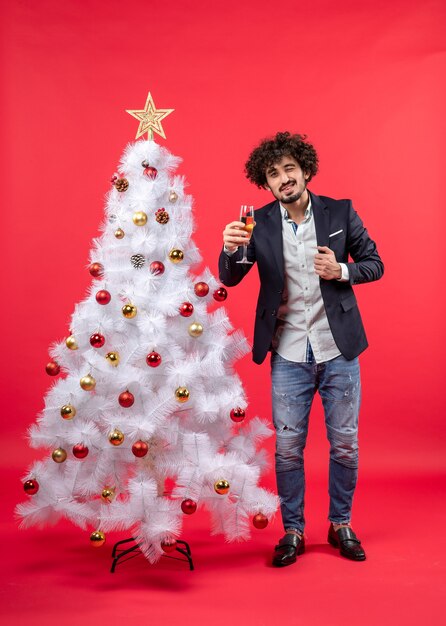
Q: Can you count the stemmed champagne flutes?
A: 1